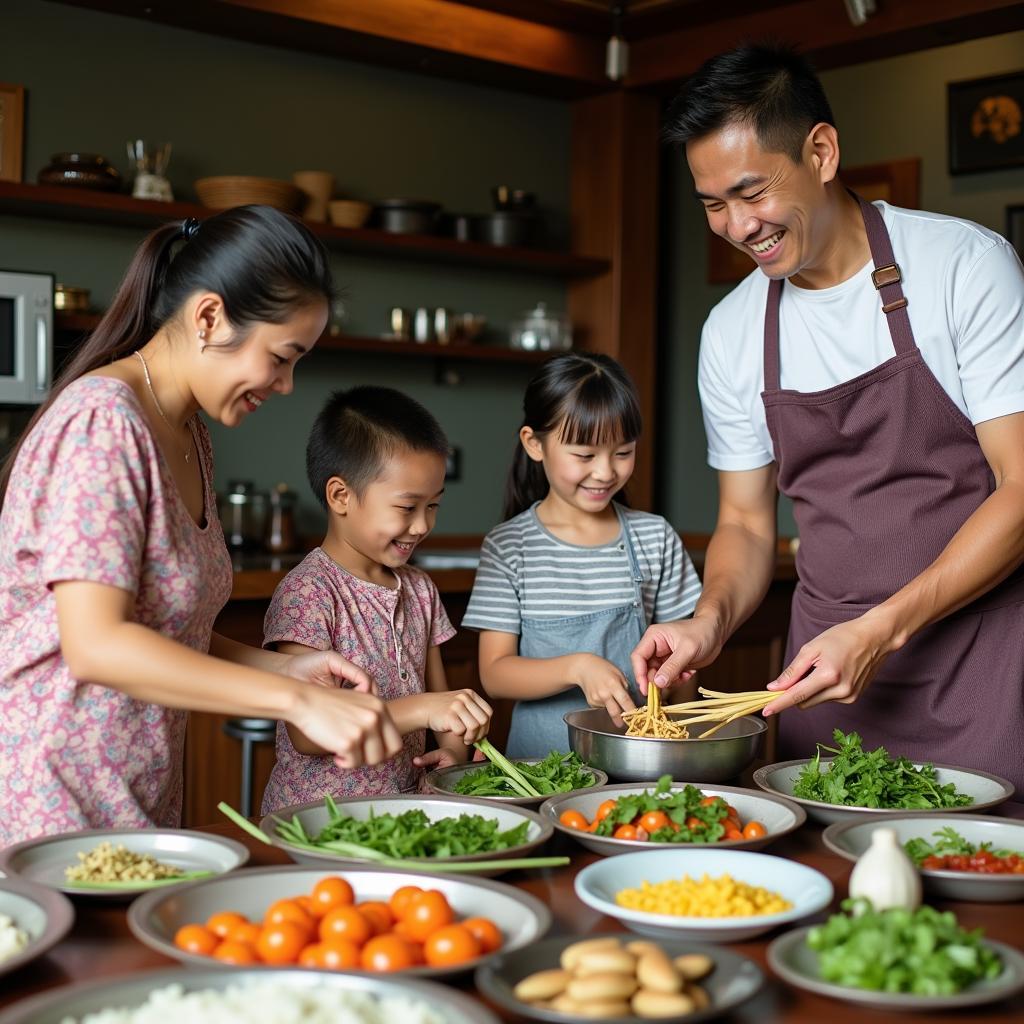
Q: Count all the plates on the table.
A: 12